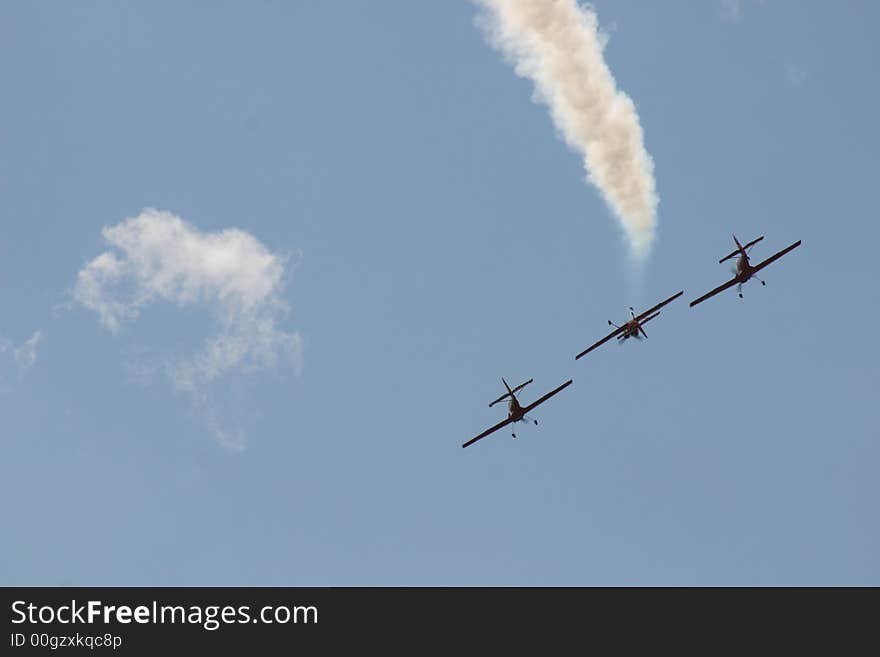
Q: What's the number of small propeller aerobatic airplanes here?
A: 3